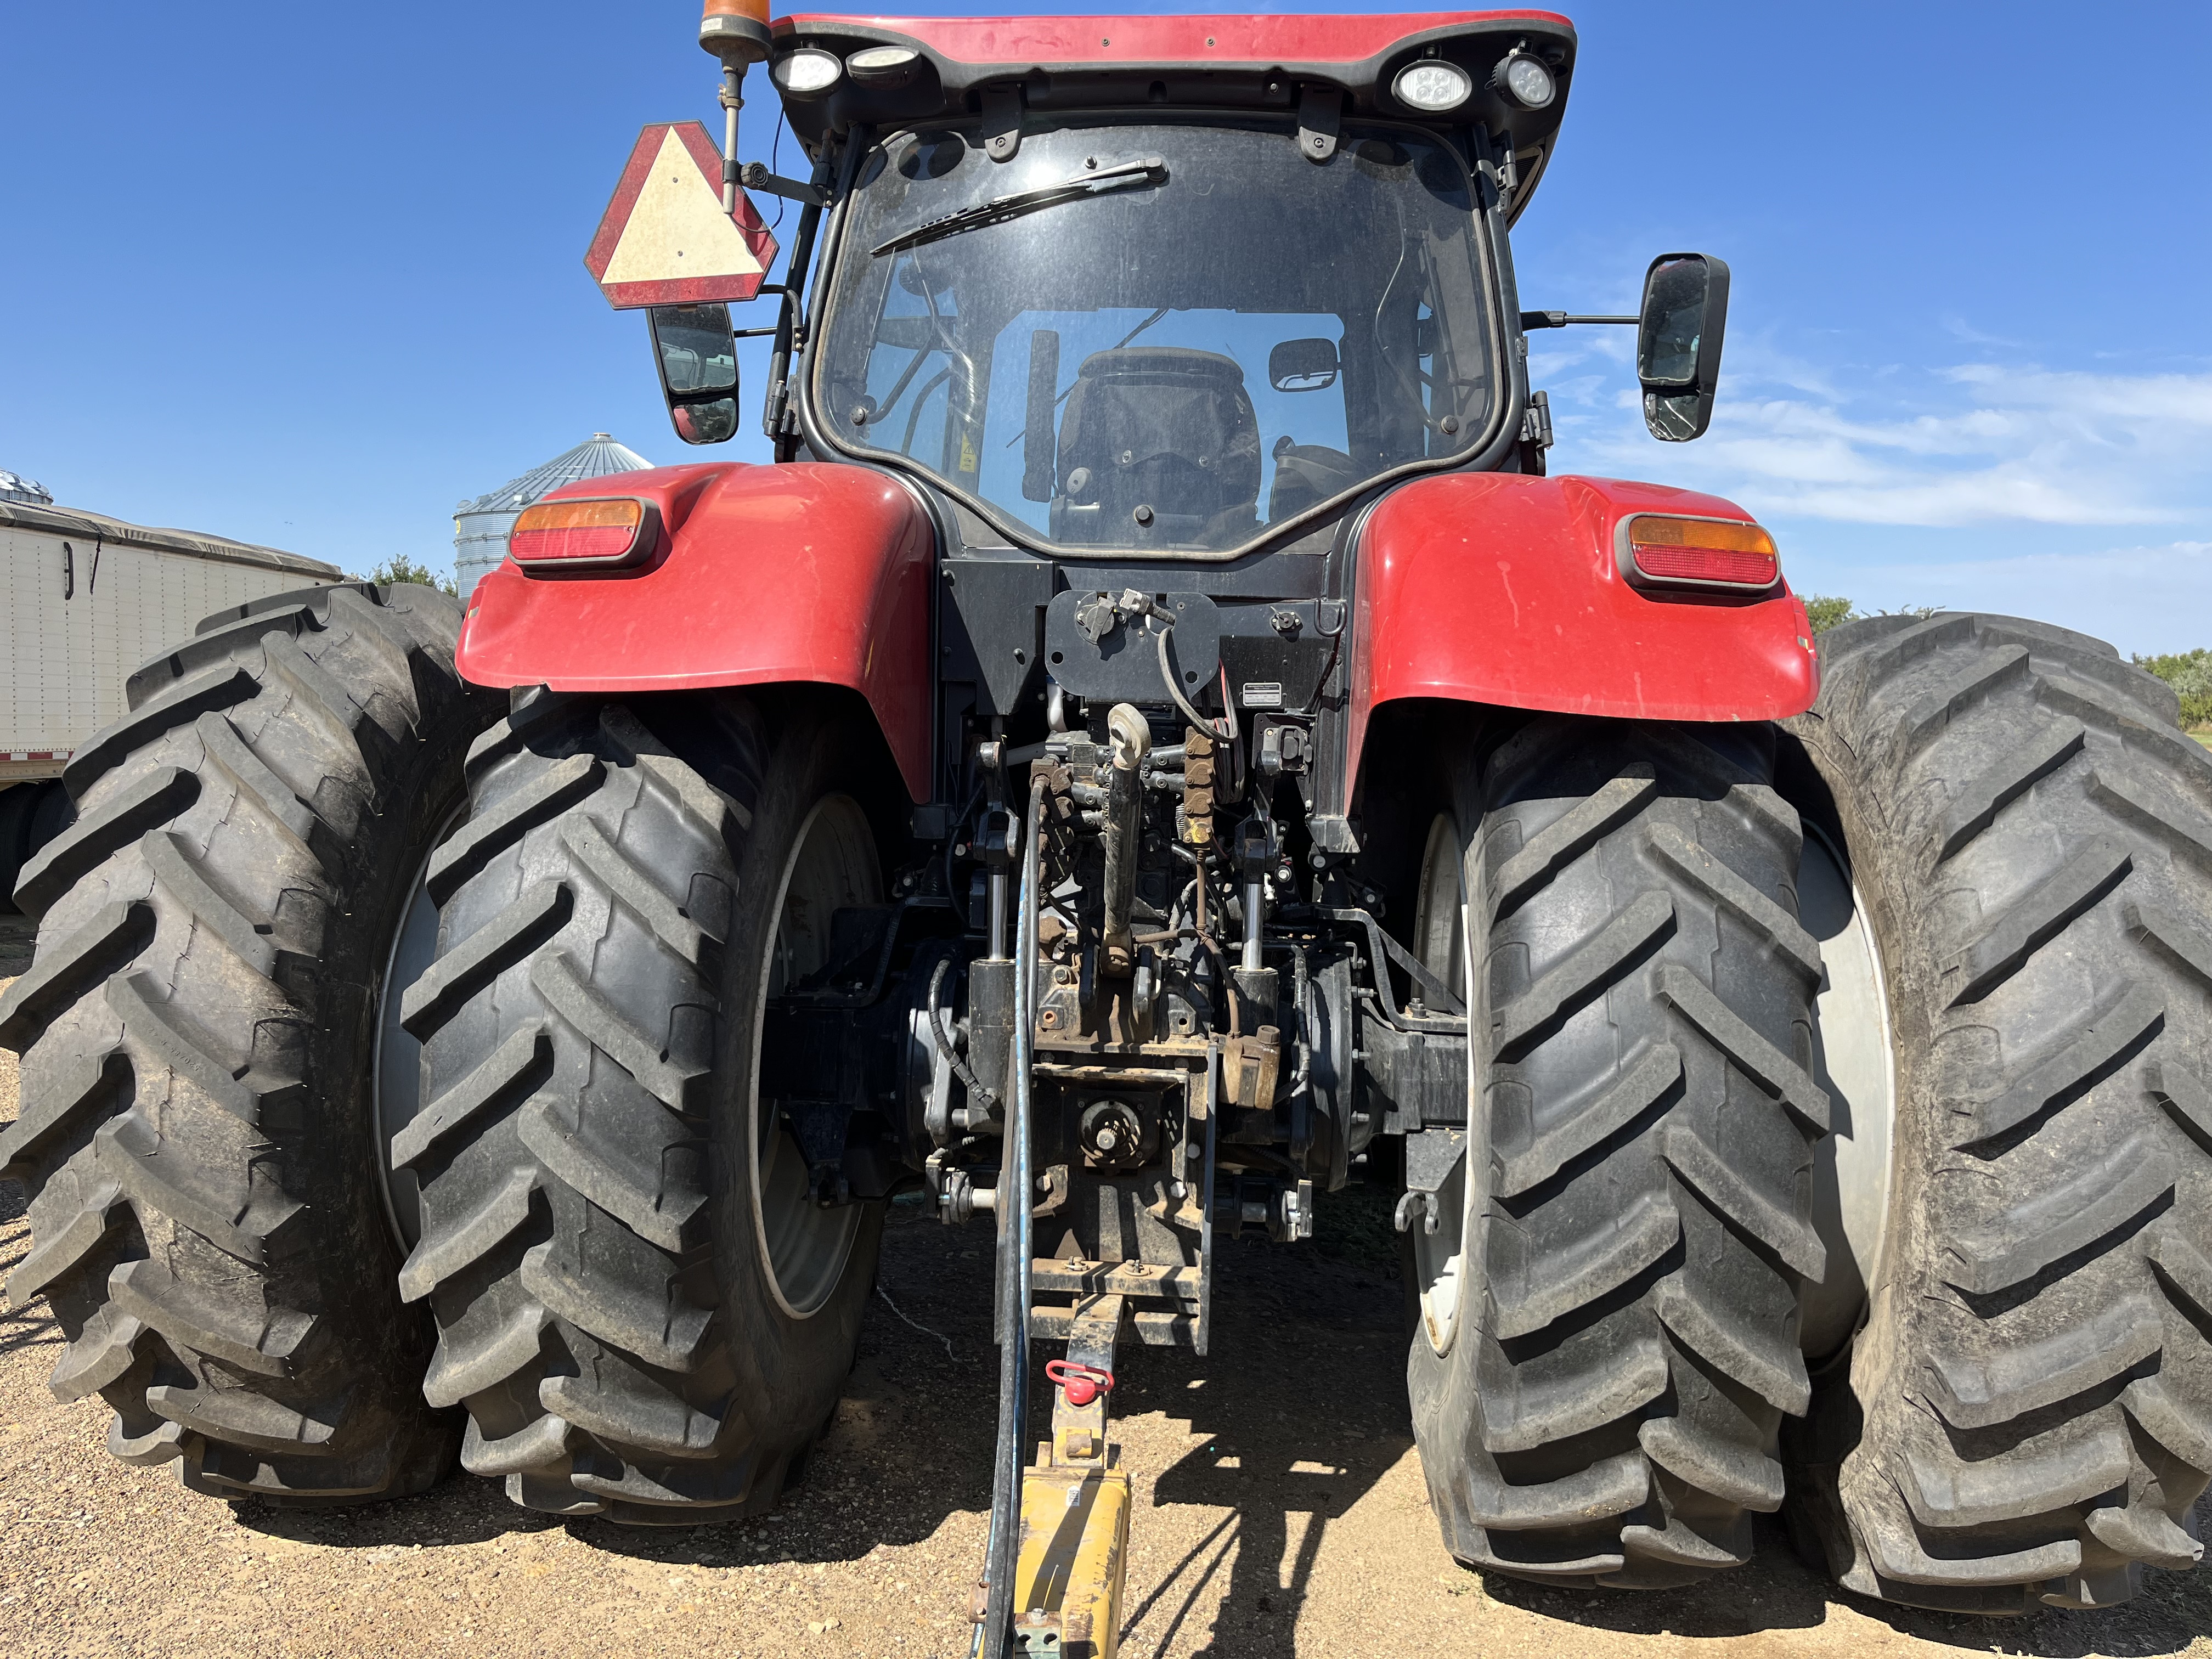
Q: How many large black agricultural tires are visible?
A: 4